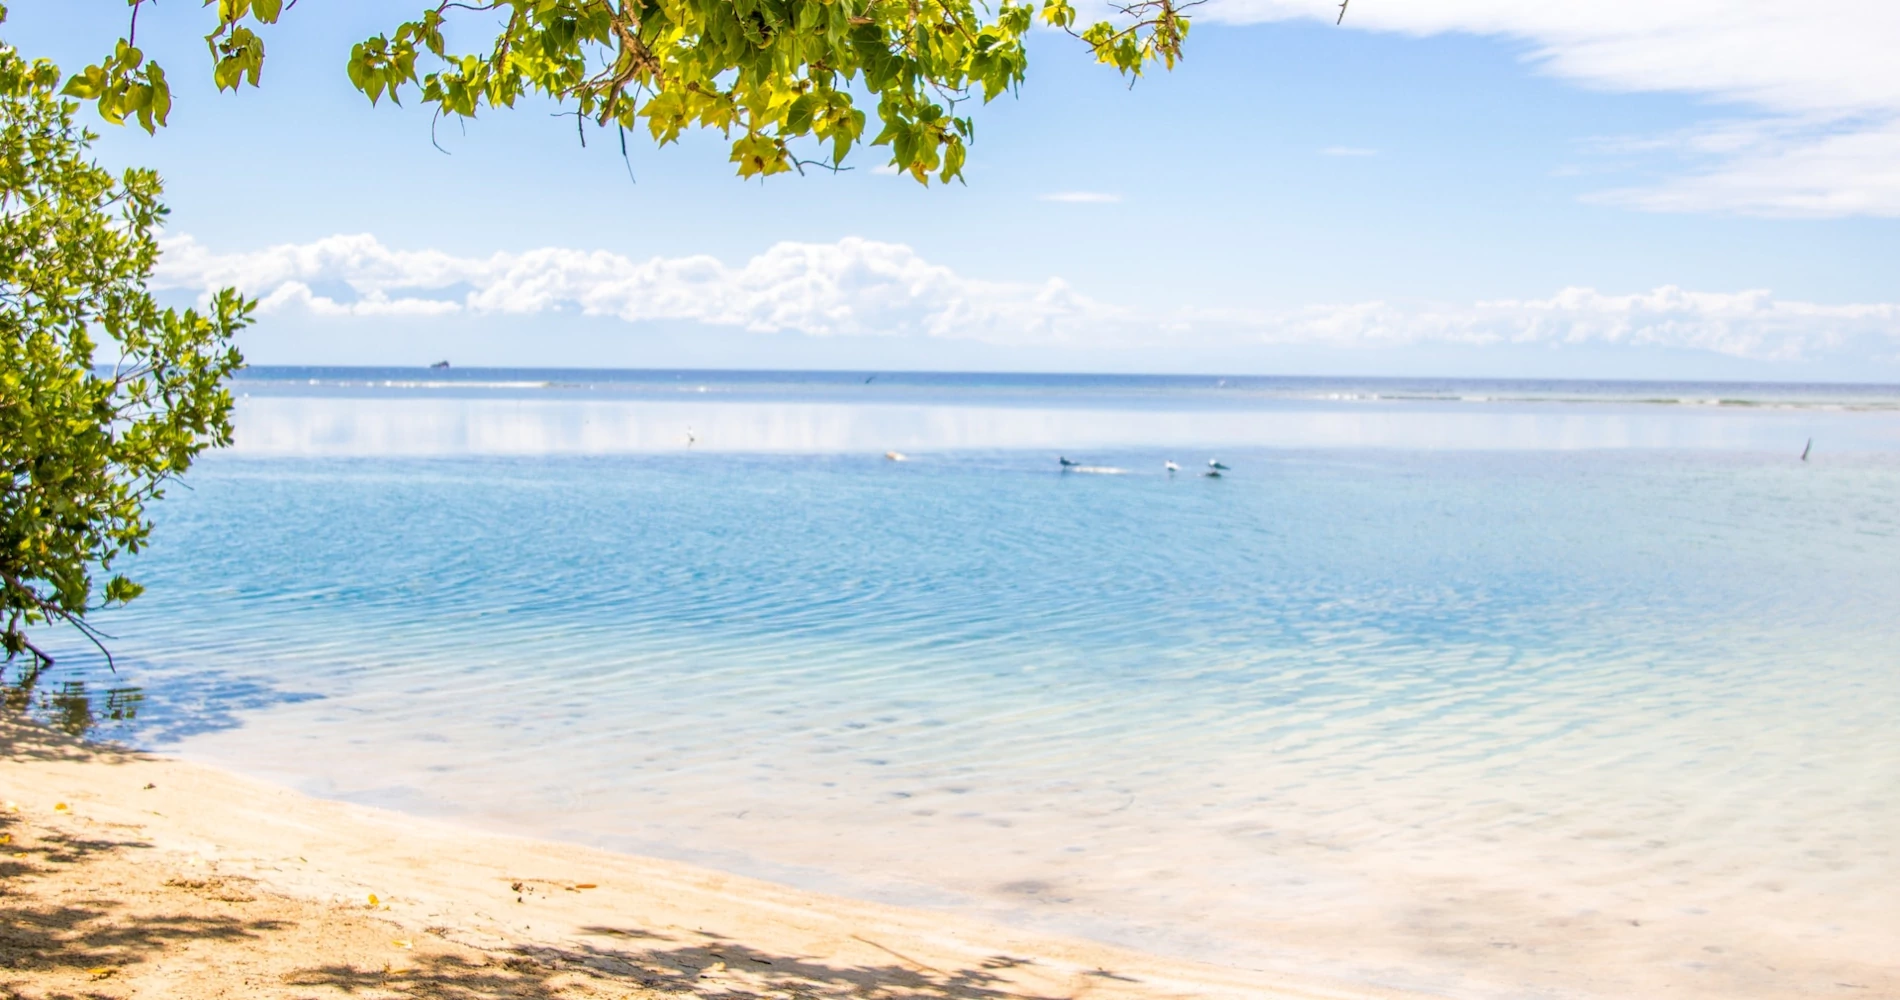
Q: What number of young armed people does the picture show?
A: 0